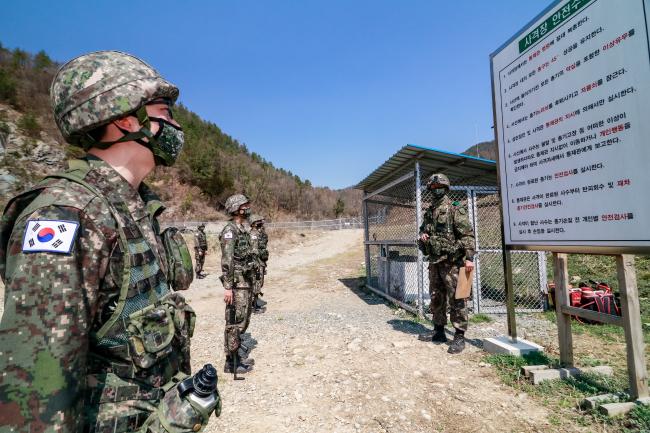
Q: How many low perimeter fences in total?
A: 1